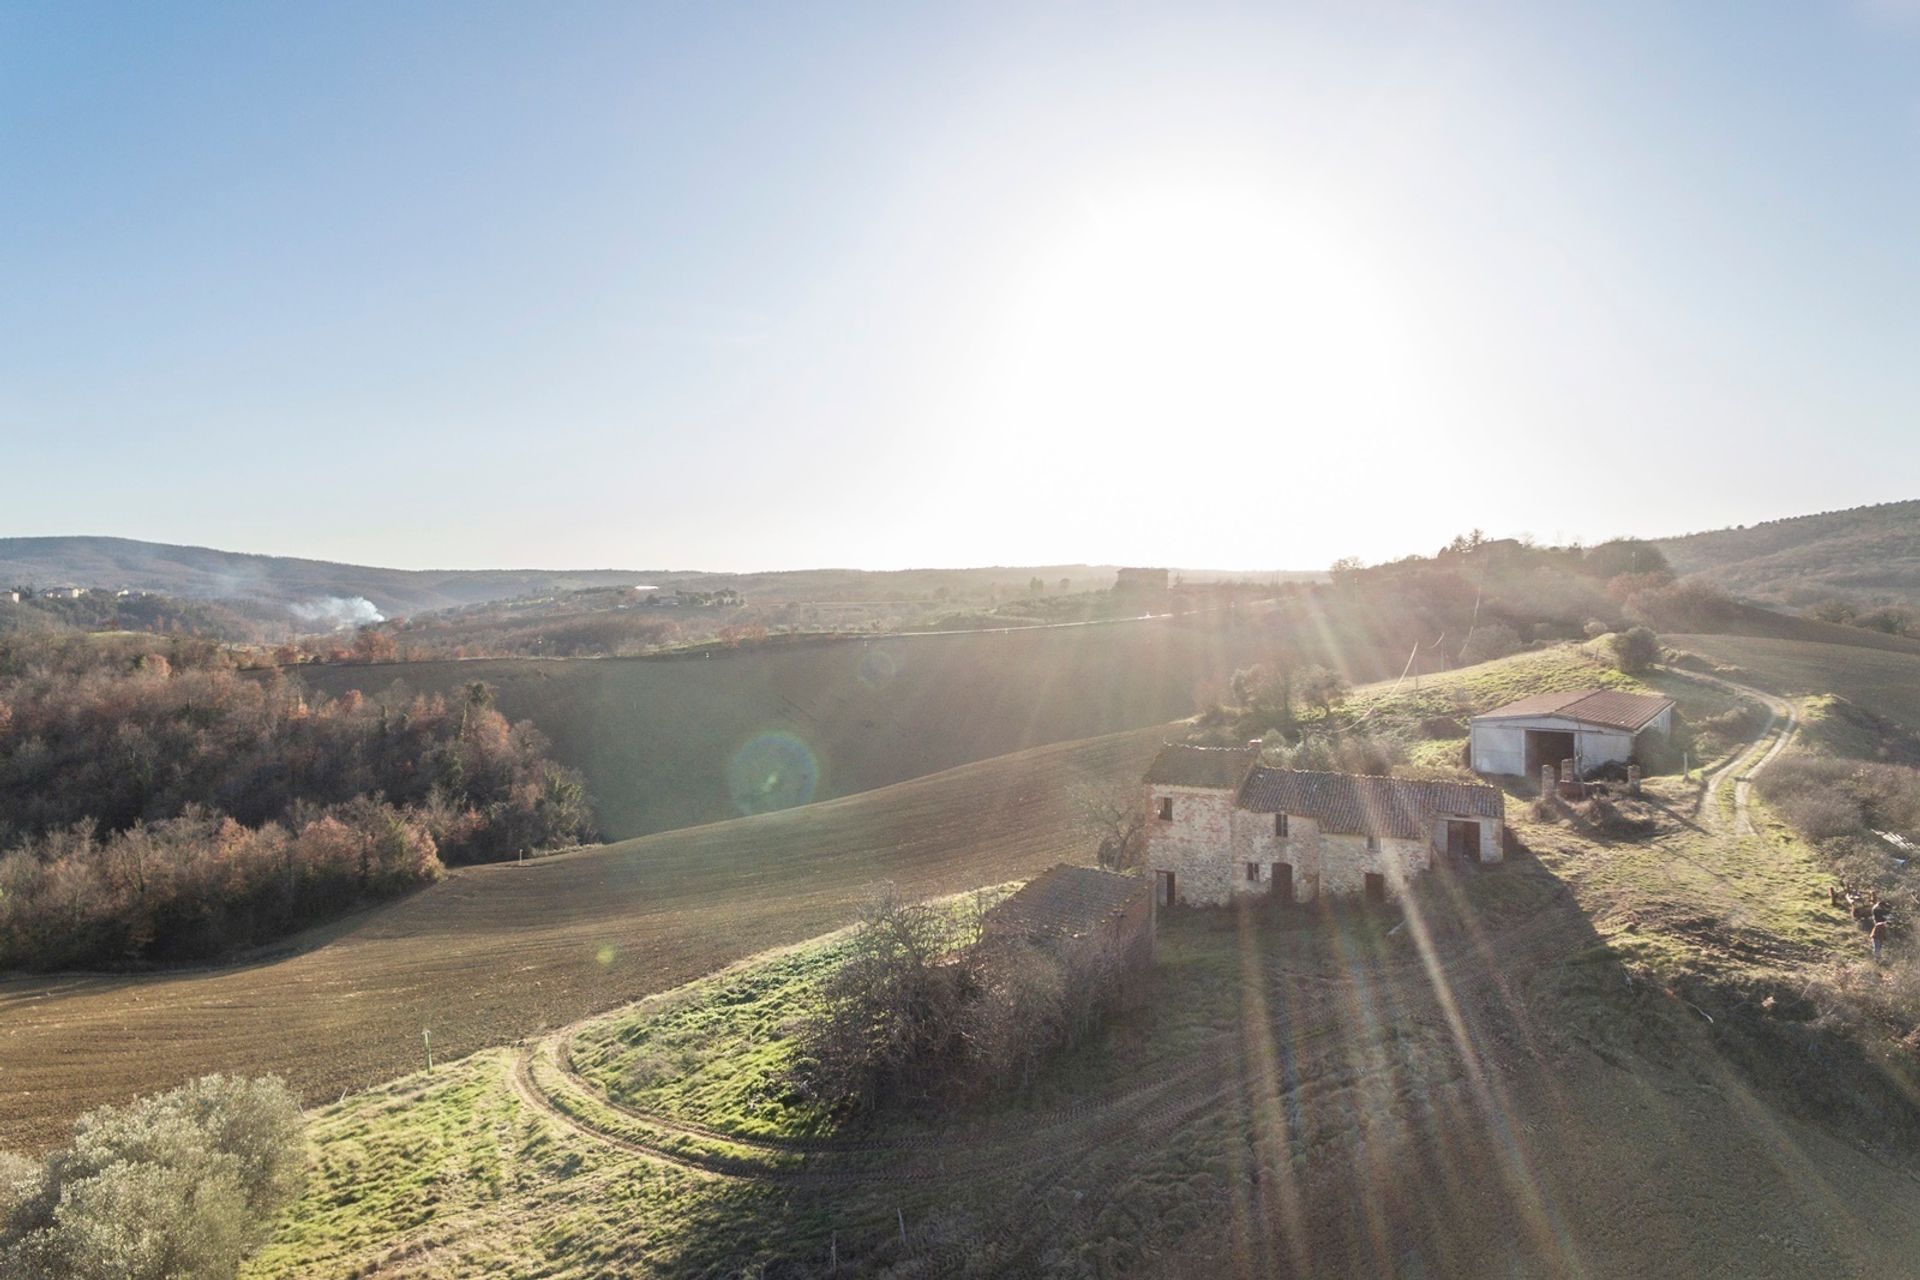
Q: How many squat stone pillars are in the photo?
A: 3